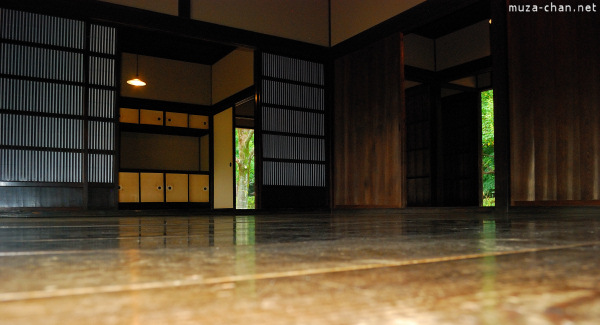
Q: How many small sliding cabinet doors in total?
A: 8